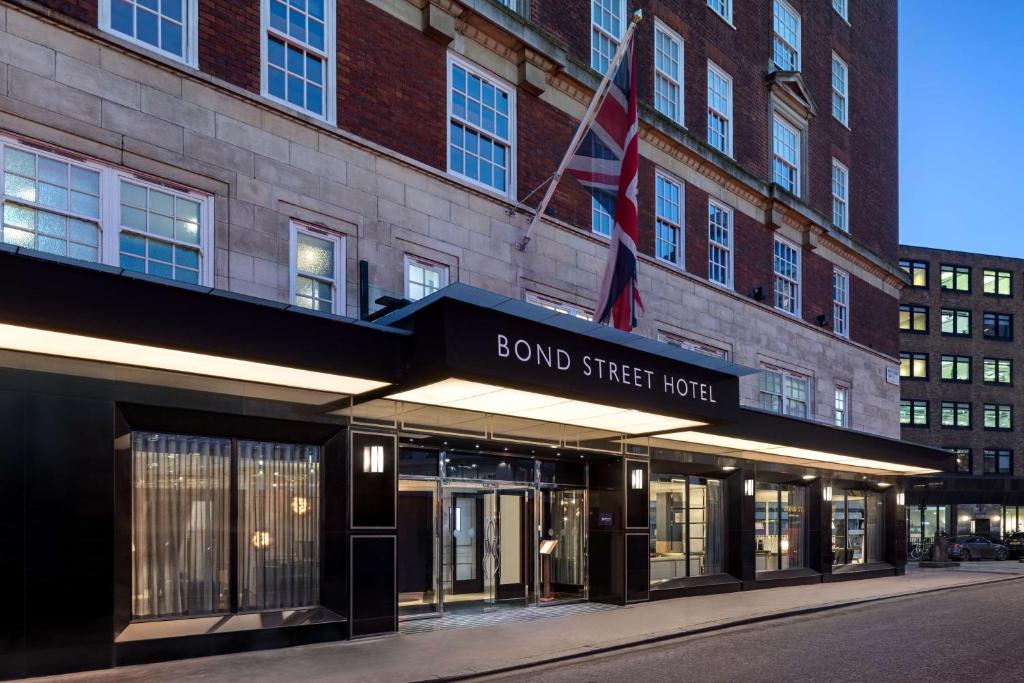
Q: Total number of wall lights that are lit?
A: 5